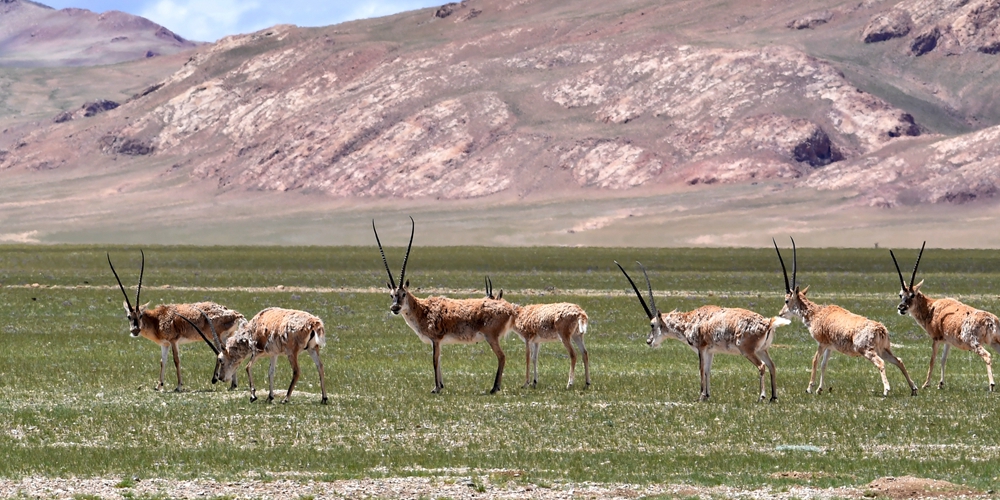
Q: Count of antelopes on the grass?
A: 7